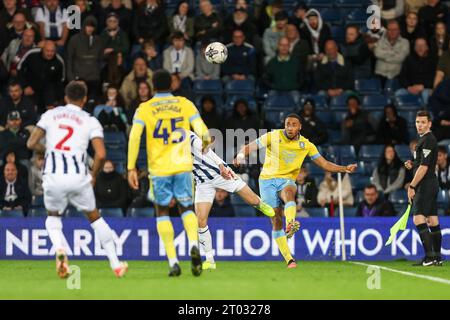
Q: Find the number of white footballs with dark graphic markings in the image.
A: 1